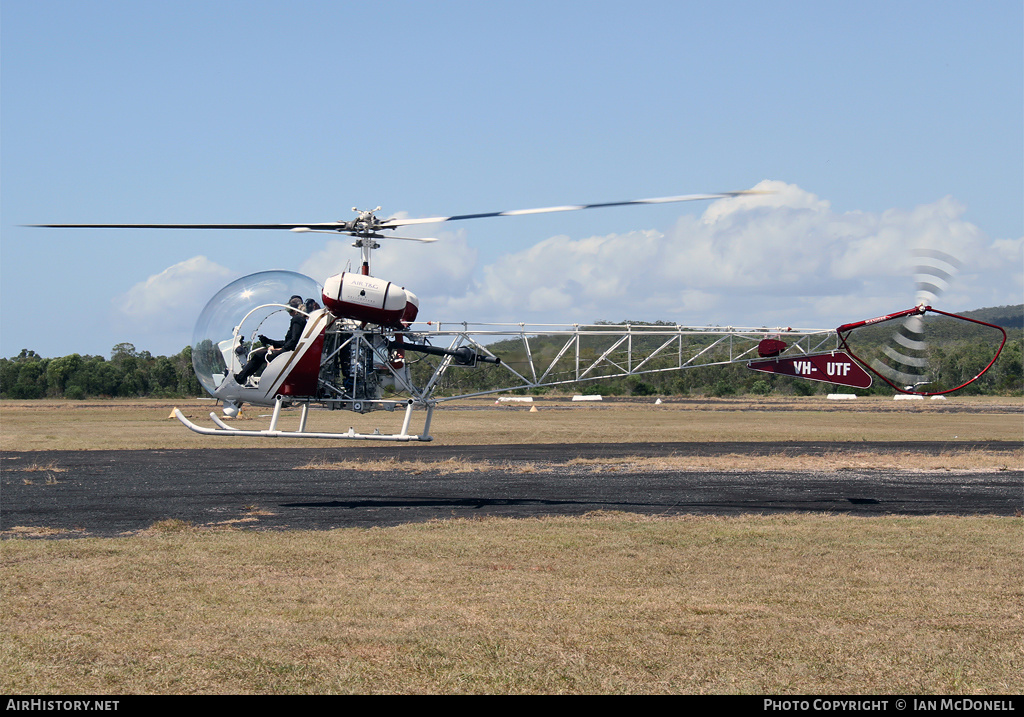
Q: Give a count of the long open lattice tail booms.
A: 1